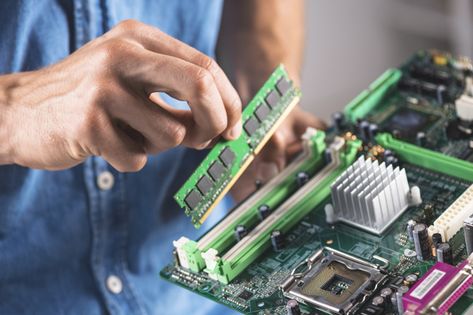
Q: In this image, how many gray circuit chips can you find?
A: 8